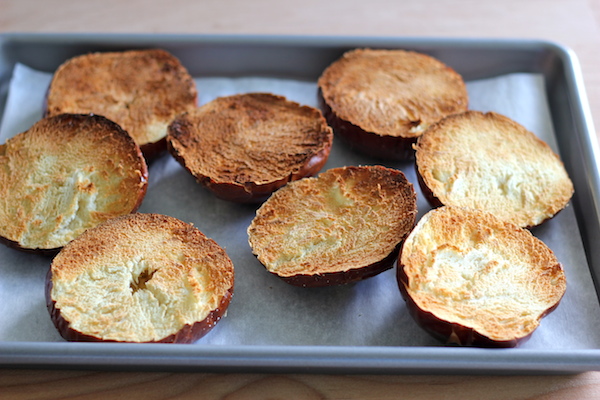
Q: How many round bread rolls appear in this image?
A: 8